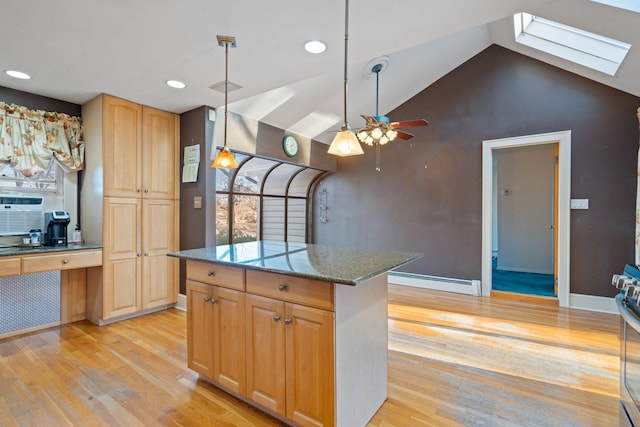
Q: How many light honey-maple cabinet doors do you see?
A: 8